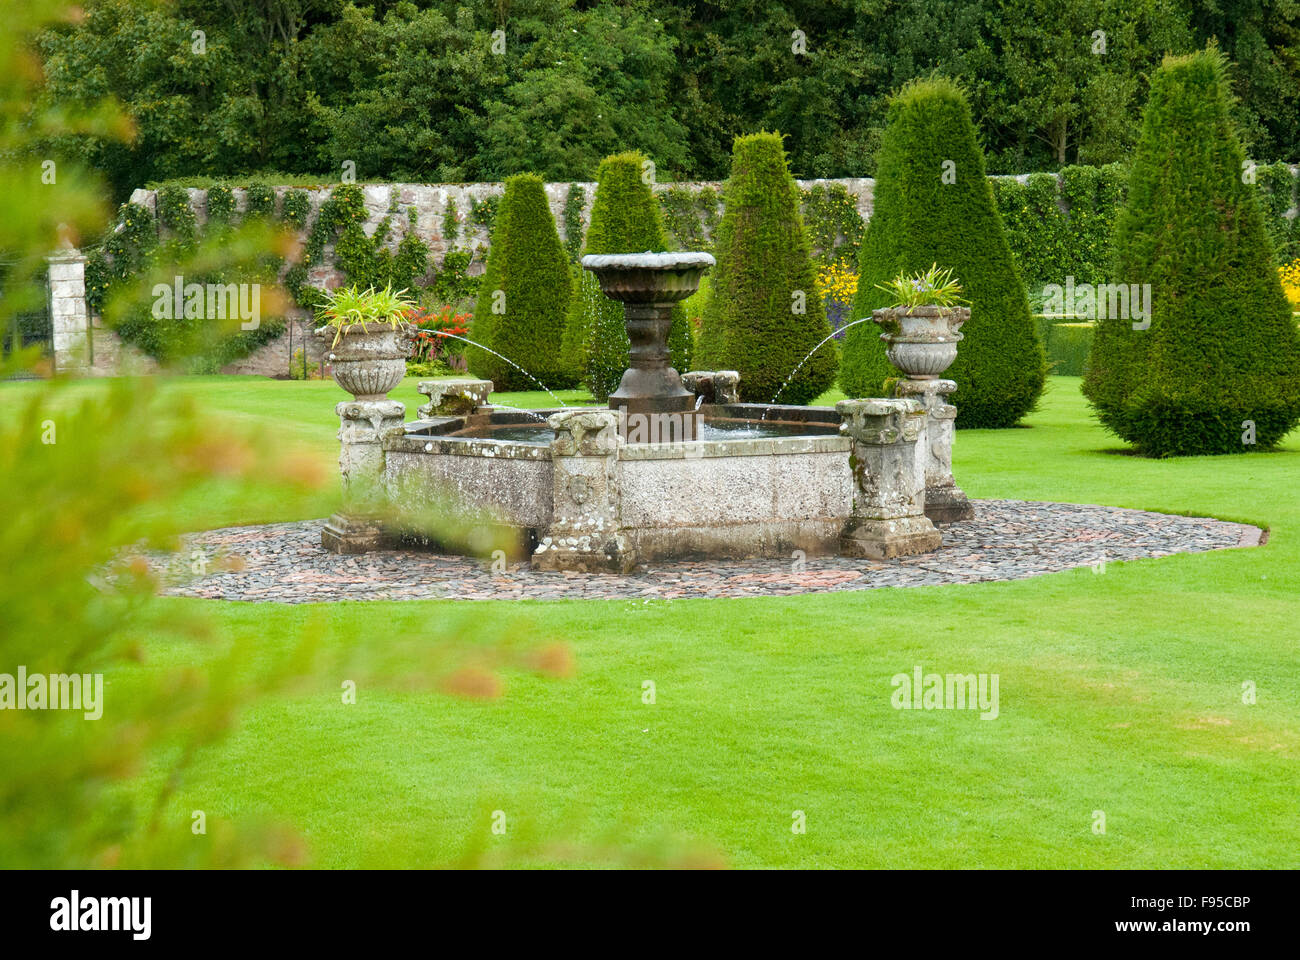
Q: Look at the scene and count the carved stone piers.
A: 6